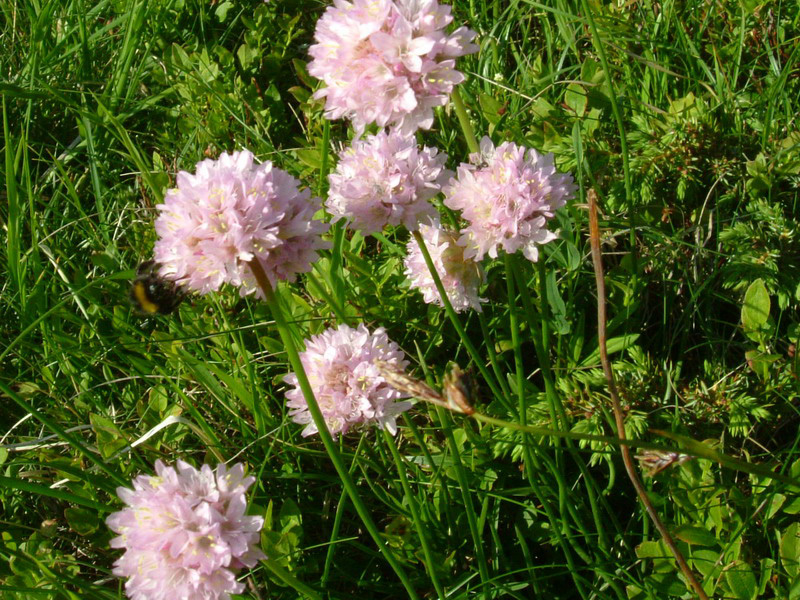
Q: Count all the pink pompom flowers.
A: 7